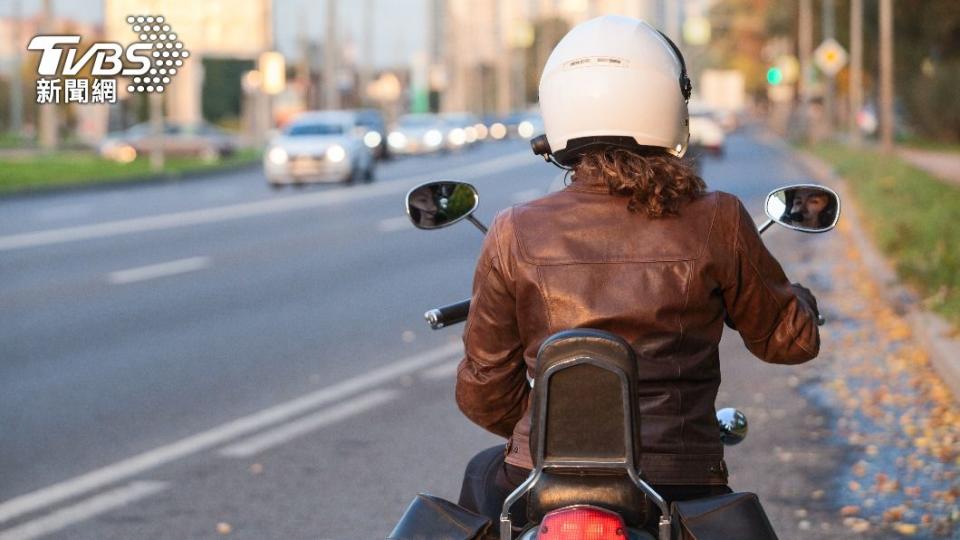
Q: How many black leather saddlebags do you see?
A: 2